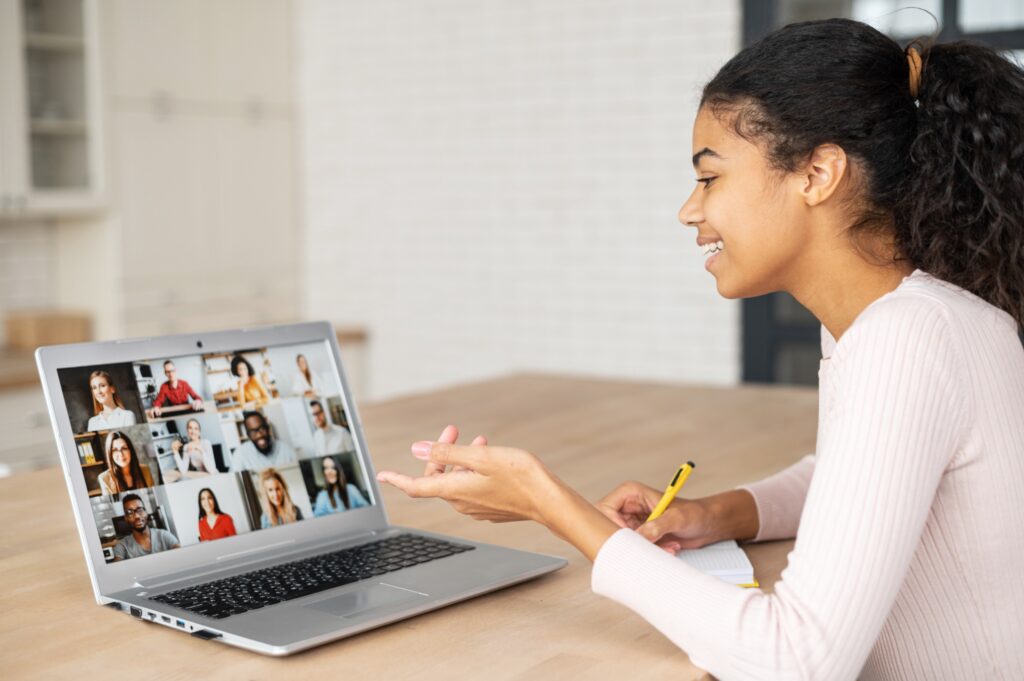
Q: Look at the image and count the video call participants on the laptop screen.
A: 12